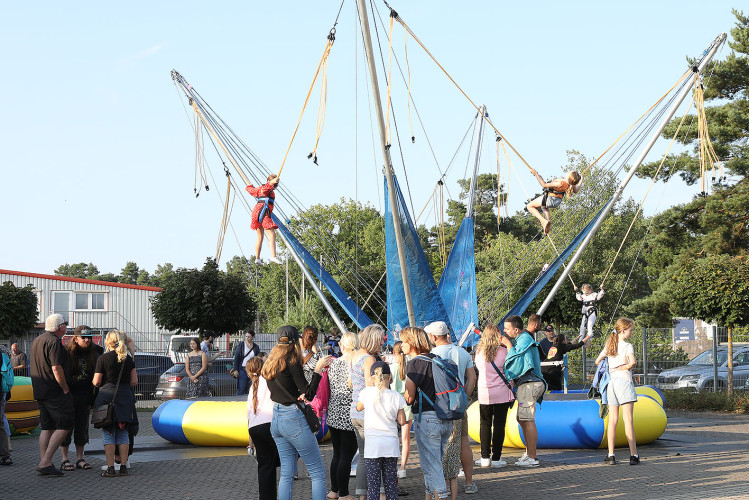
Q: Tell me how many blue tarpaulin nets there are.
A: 4